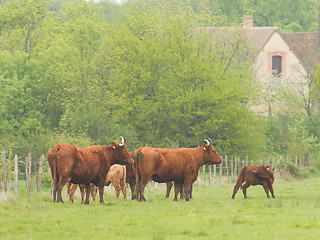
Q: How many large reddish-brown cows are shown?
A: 2